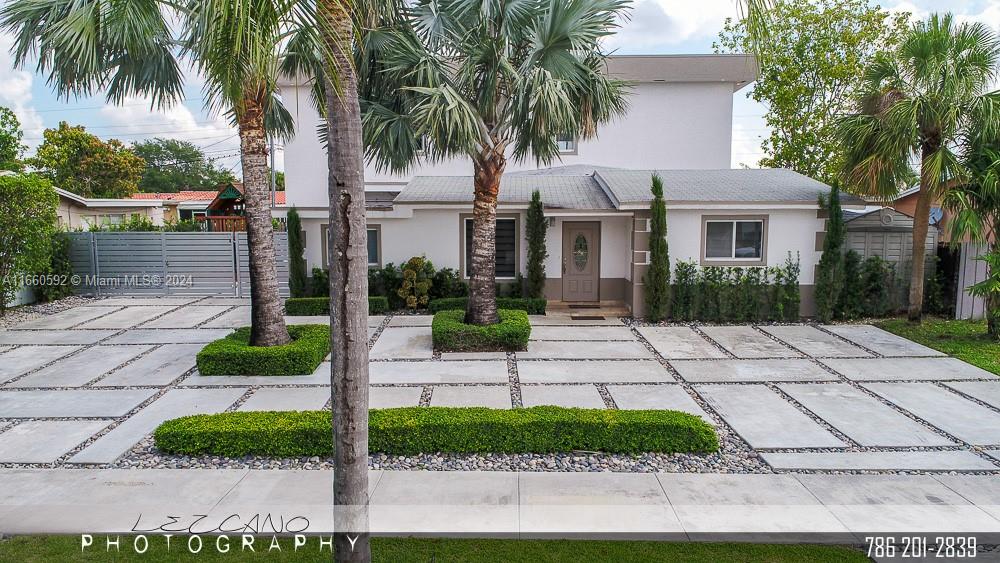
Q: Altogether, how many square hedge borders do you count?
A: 2